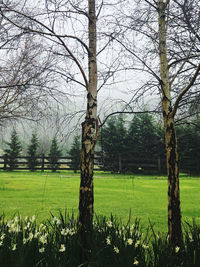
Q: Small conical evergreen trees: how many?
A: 4